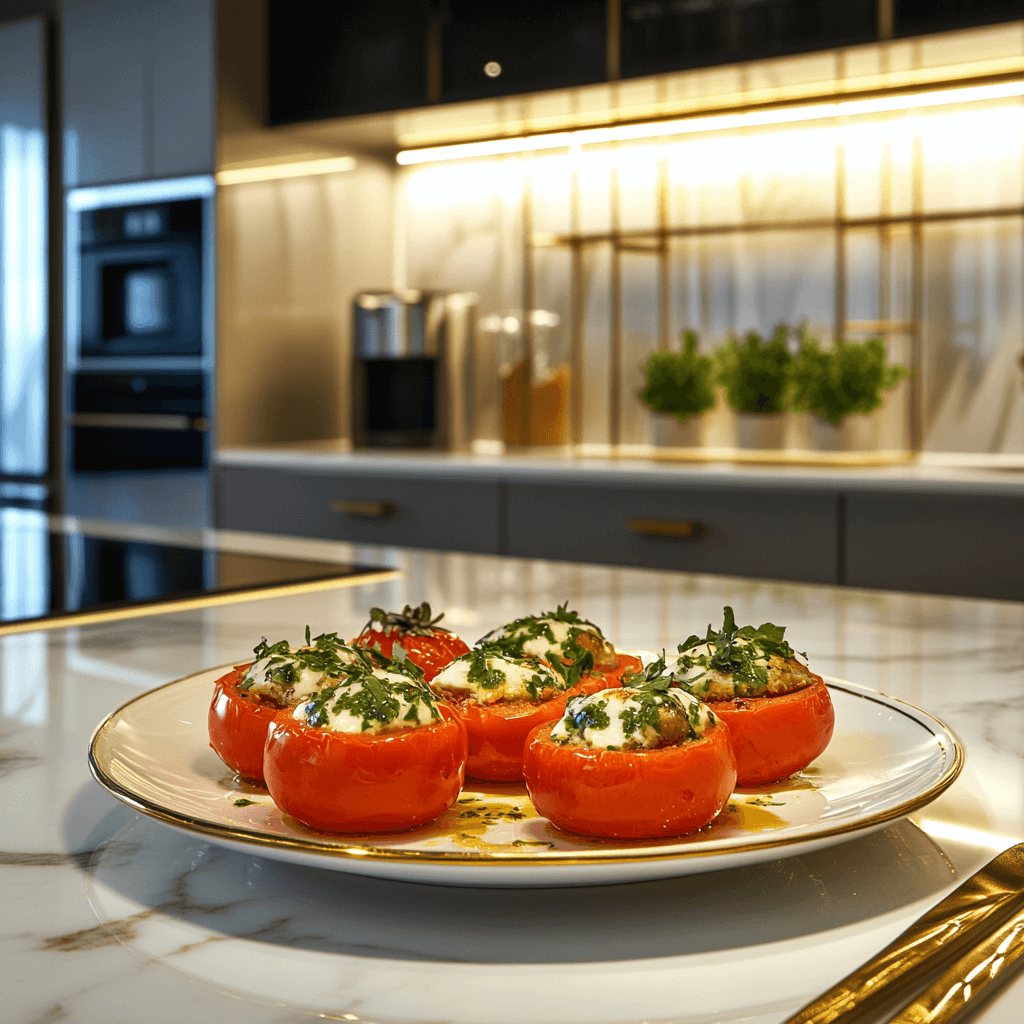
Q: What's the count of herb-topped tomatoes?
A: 6